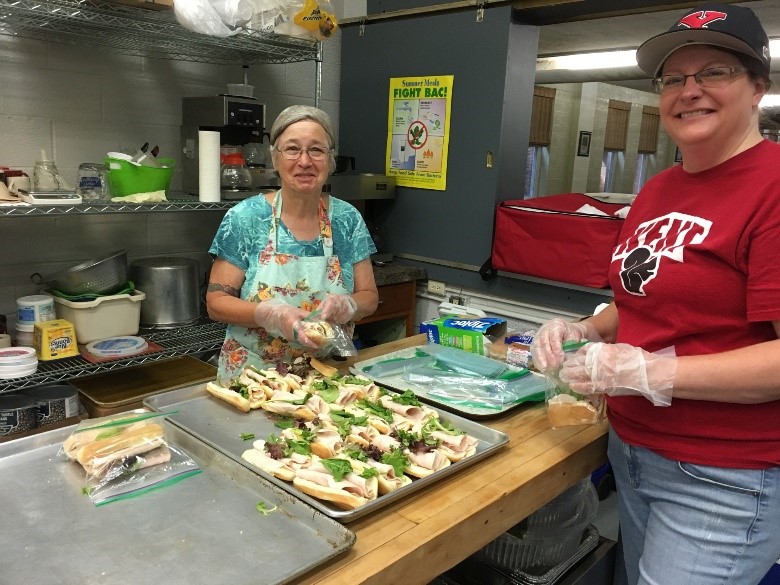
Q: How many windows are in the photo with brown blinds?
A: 3